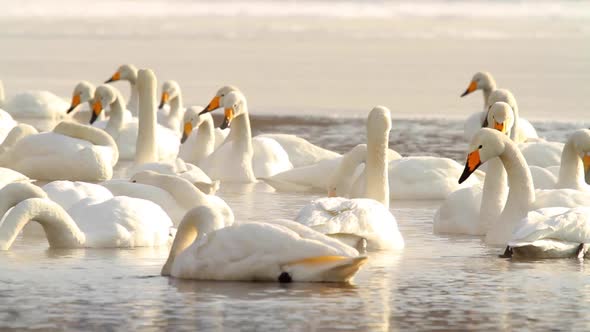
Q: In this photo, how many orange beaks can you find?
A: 11